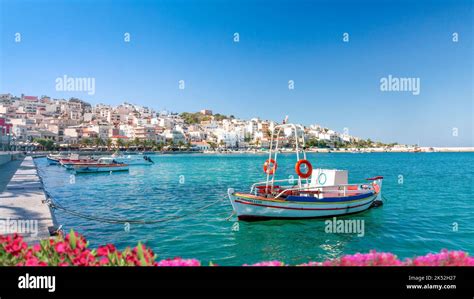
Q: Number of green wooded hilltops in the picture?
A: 1